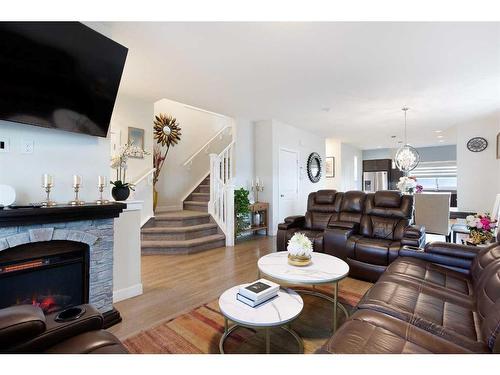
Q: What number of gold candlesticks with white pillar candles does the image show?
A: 3